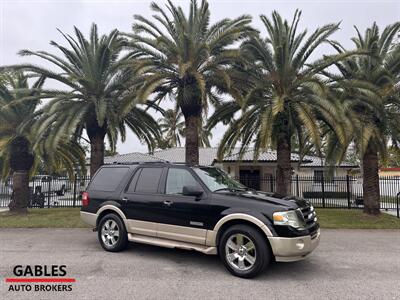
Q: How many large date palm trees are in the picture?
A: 5